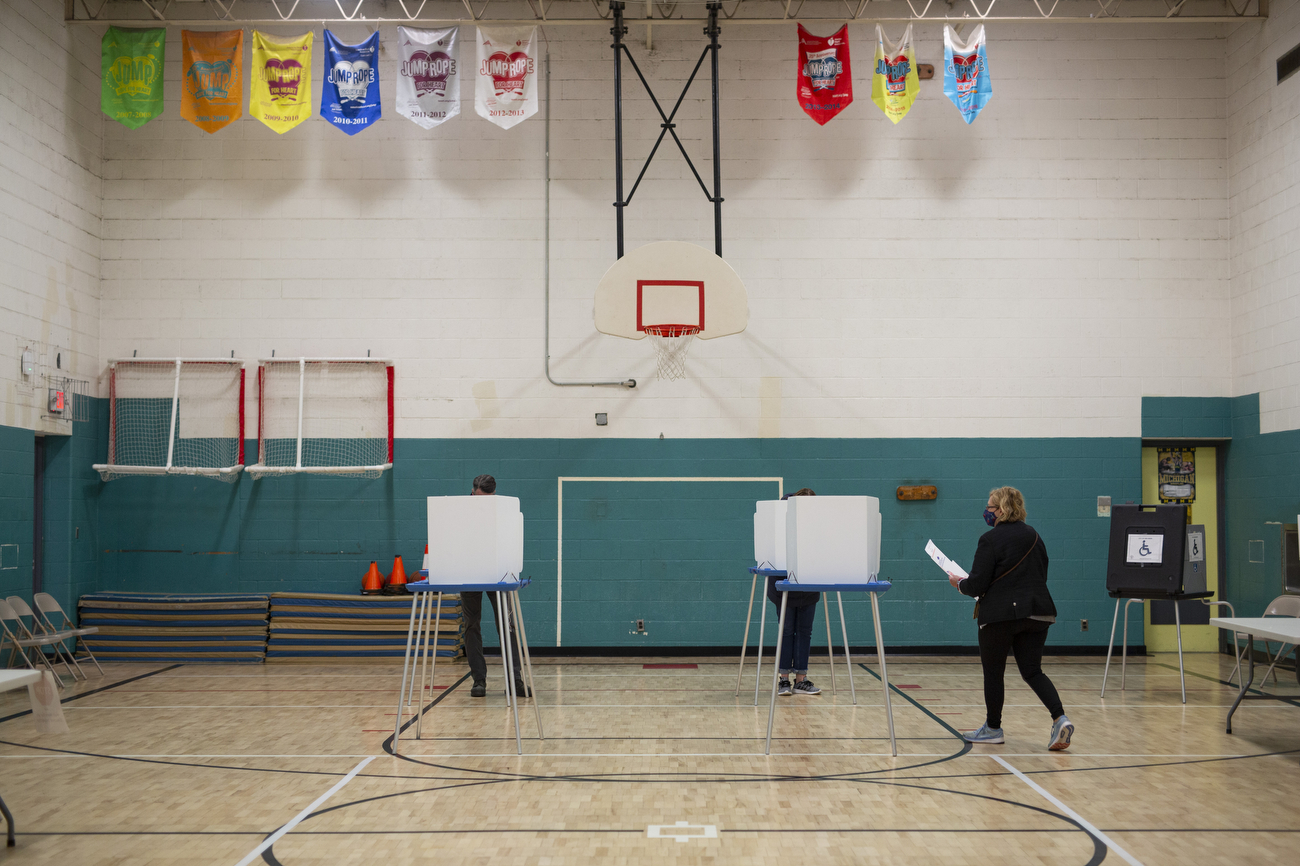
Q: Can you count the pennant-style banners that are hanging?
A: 9